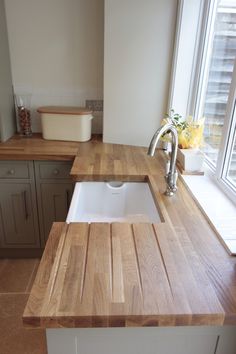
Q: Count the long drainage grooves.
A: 5